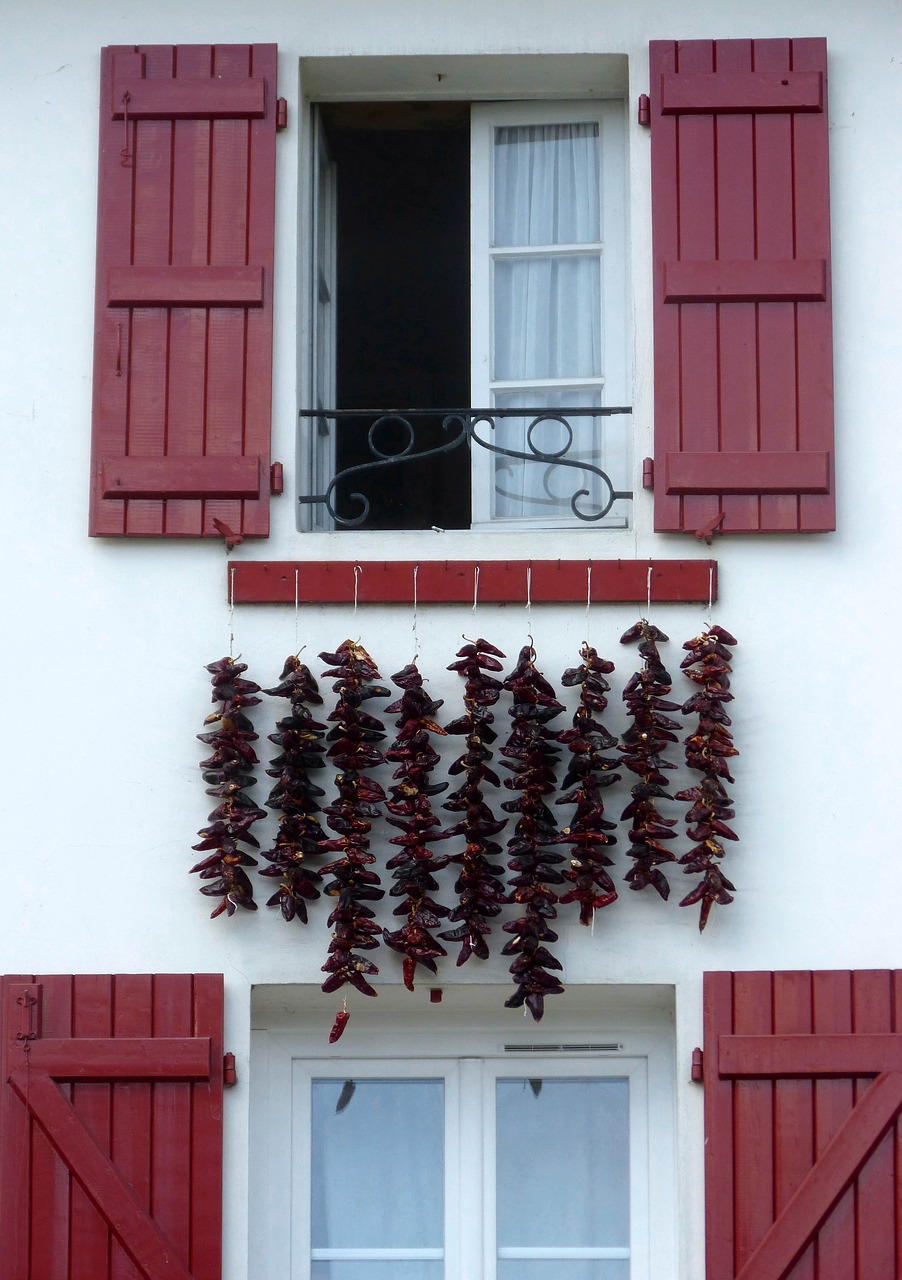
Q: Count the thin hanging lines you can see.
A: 9